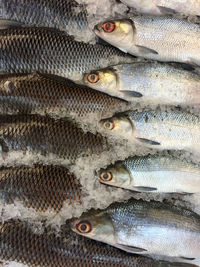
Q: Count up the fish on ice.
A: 12